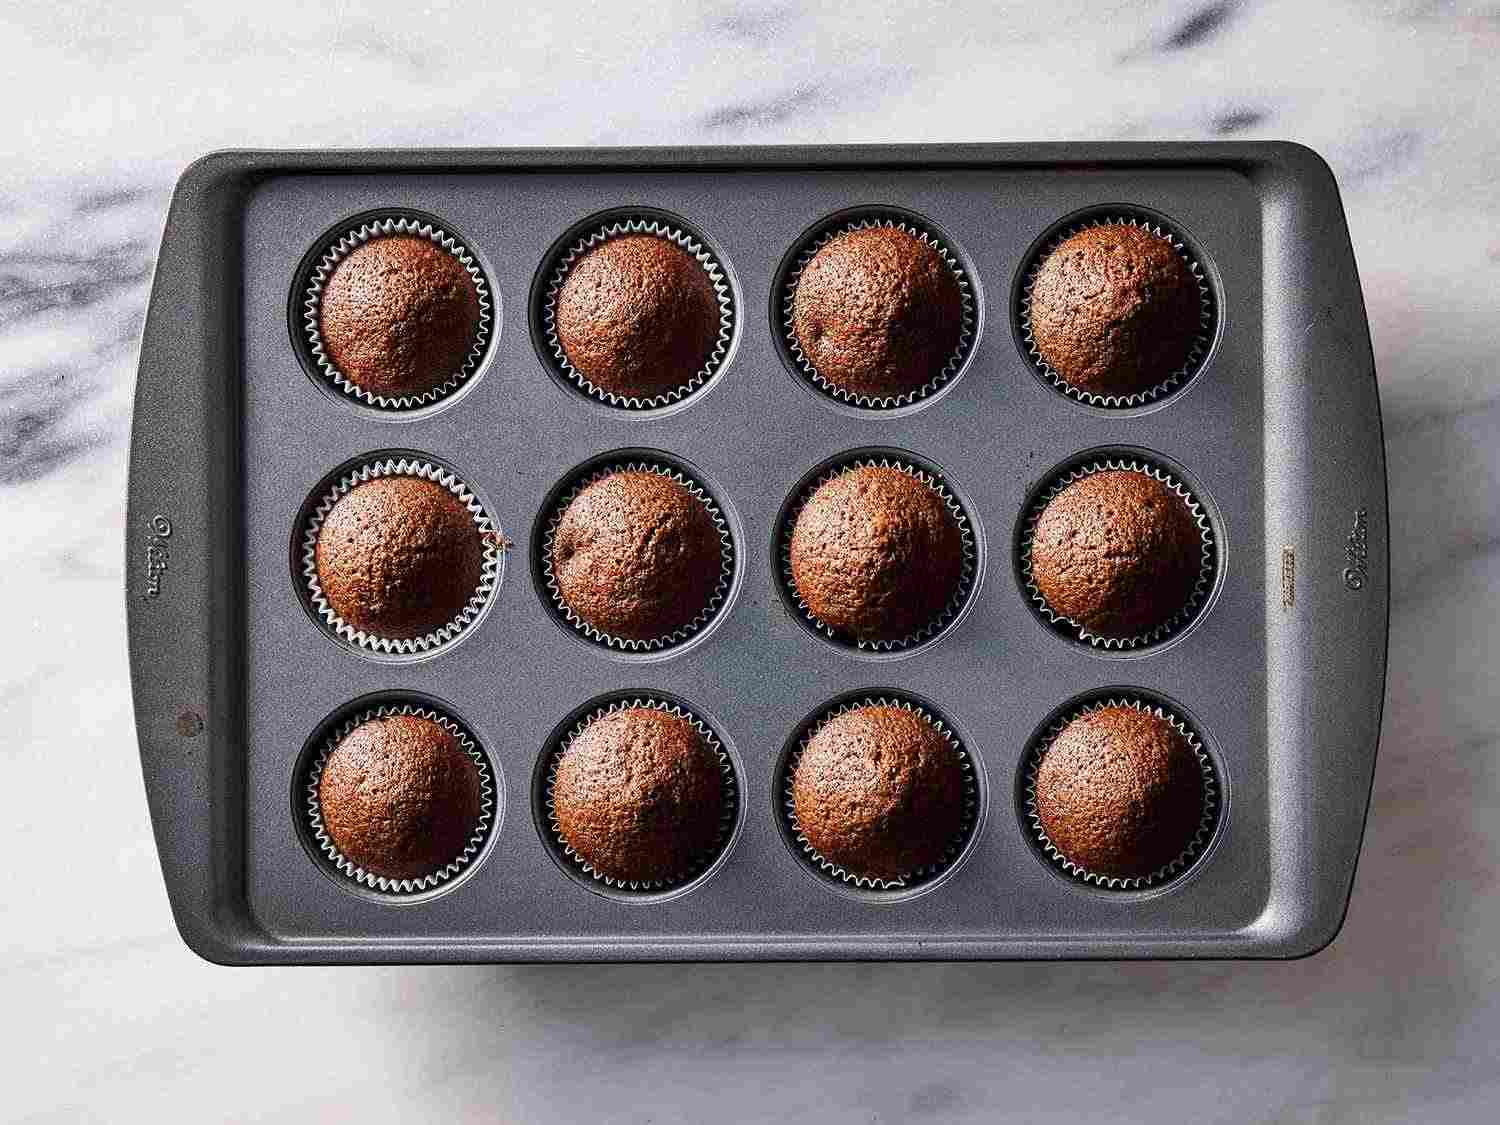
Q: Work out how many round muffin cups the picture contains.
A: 12